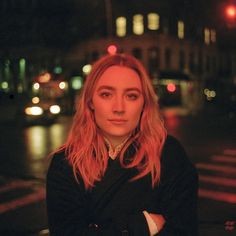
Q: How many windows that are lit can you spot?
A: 6